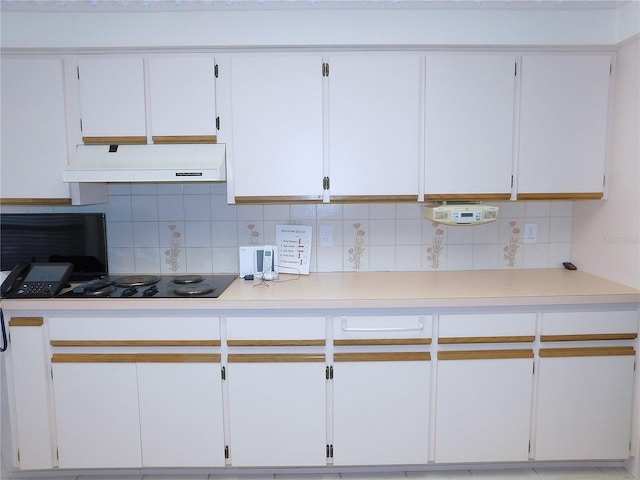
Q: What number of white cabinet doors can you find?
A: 14